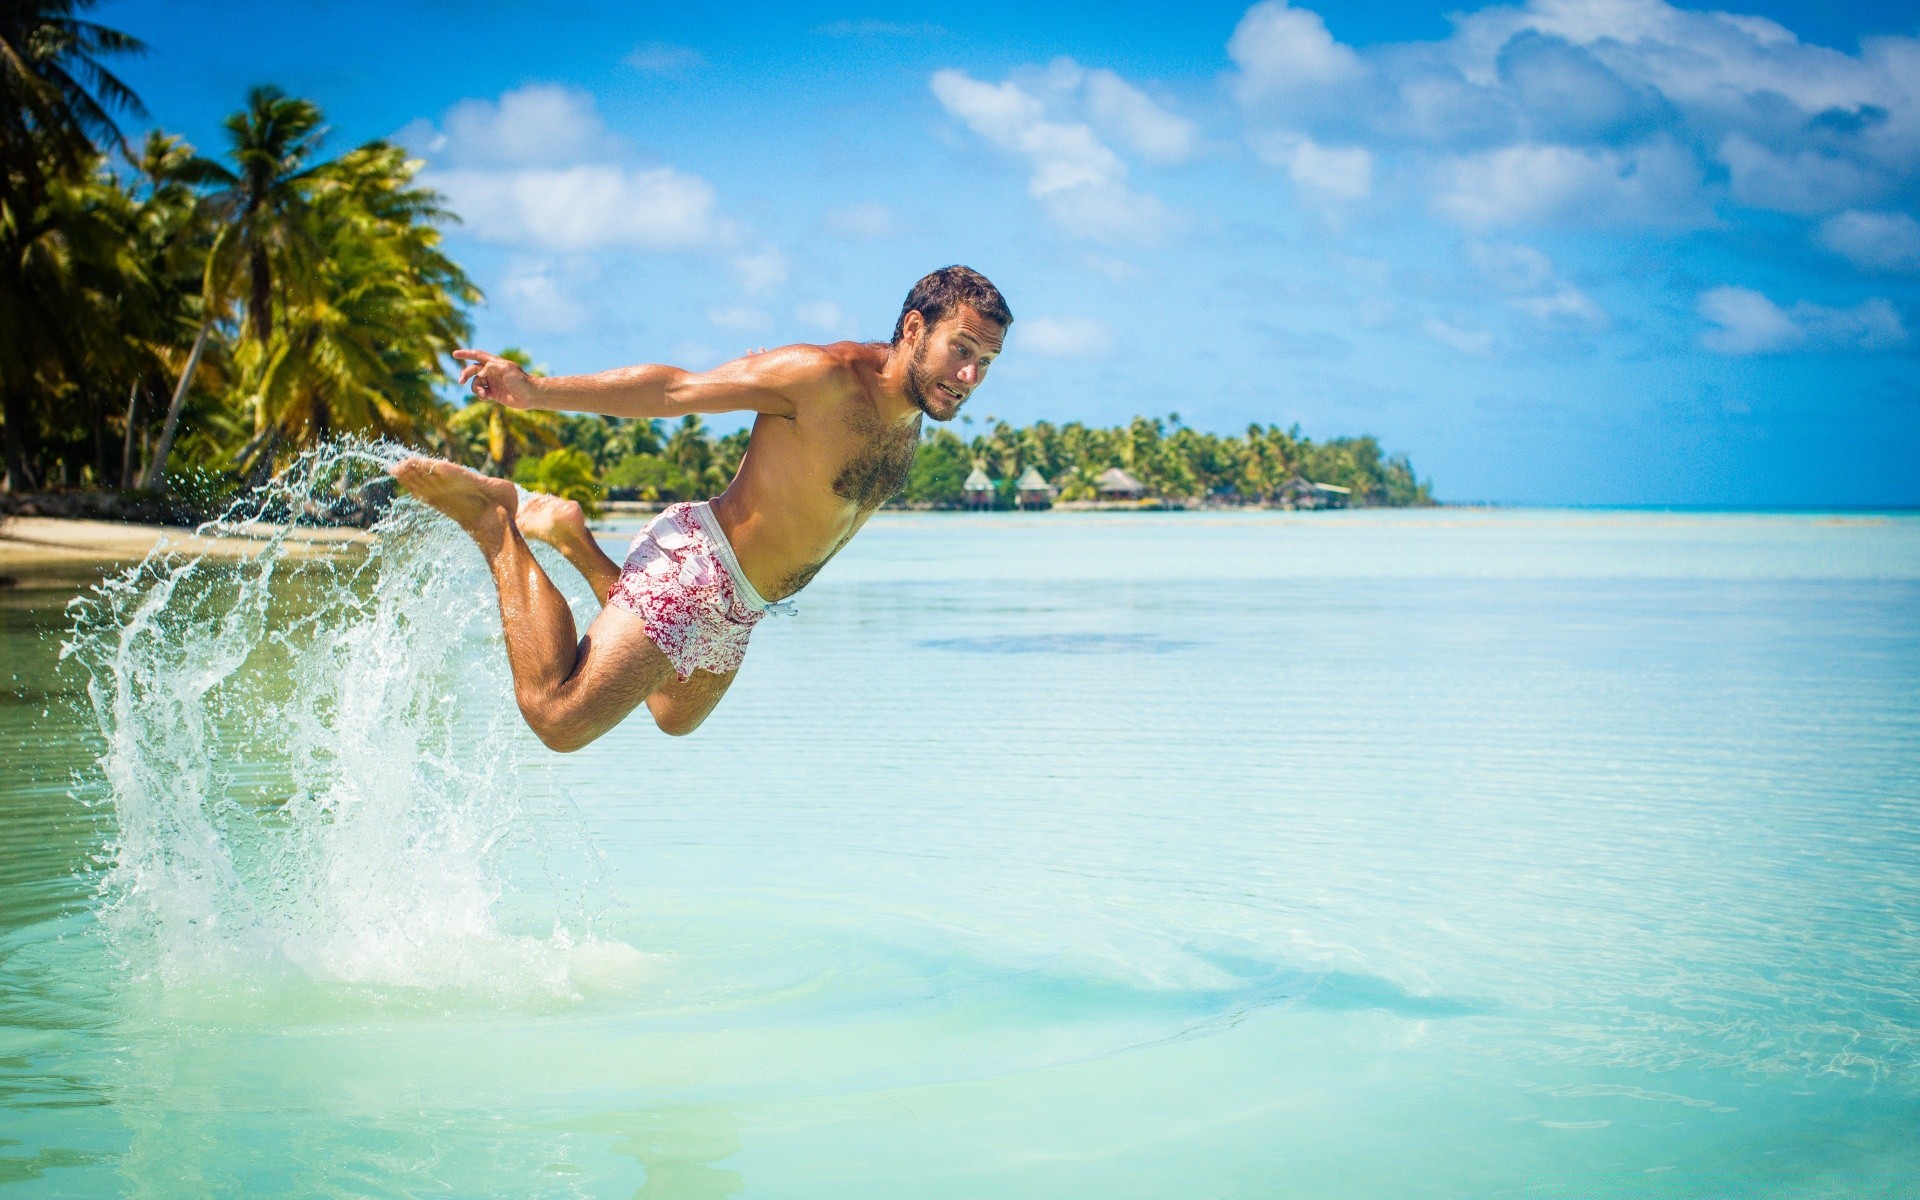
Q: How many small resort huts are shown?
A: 4